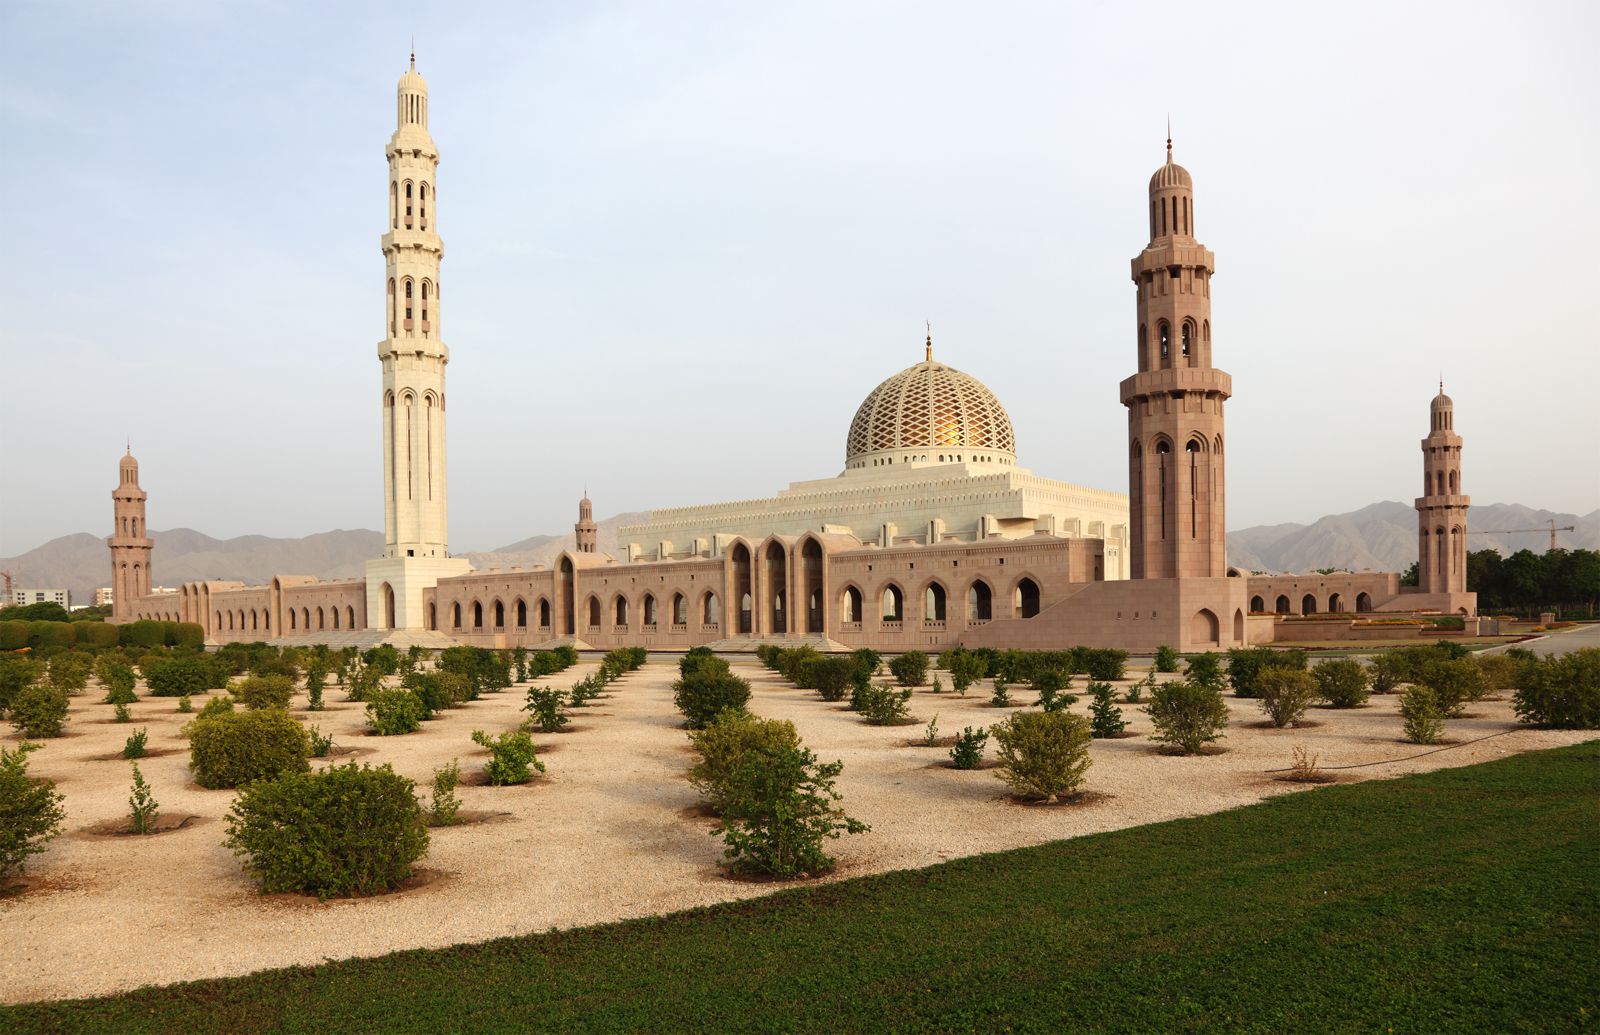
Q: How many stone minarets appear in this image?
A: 5